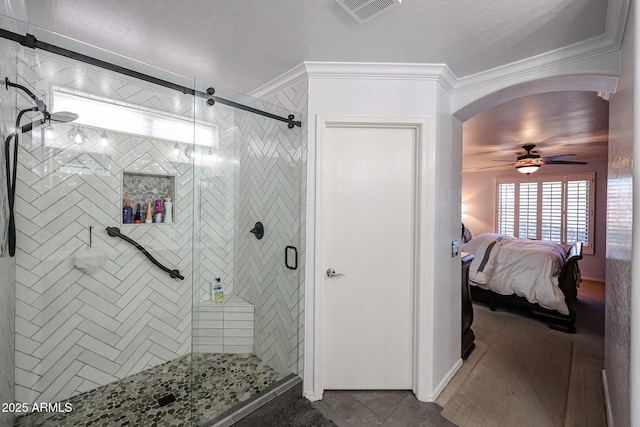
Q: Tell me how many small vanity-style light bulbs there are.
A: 6